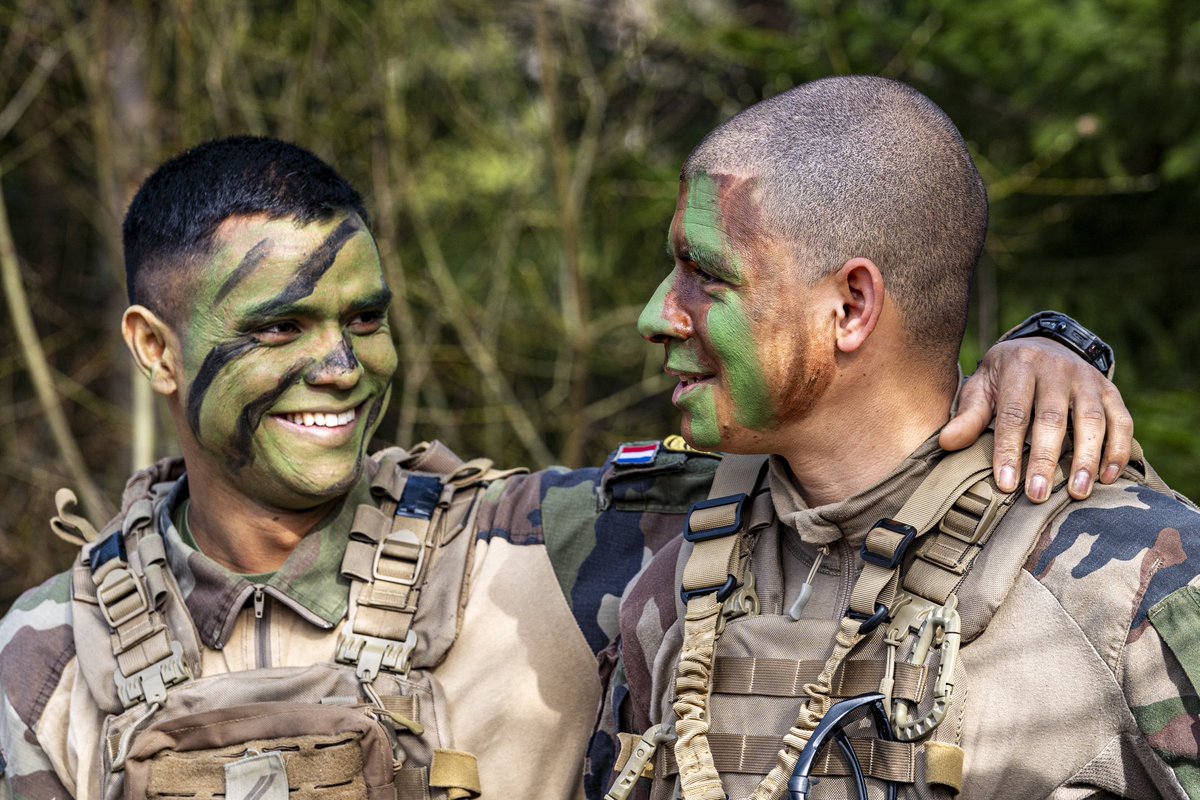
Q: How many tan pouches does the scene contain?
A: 1